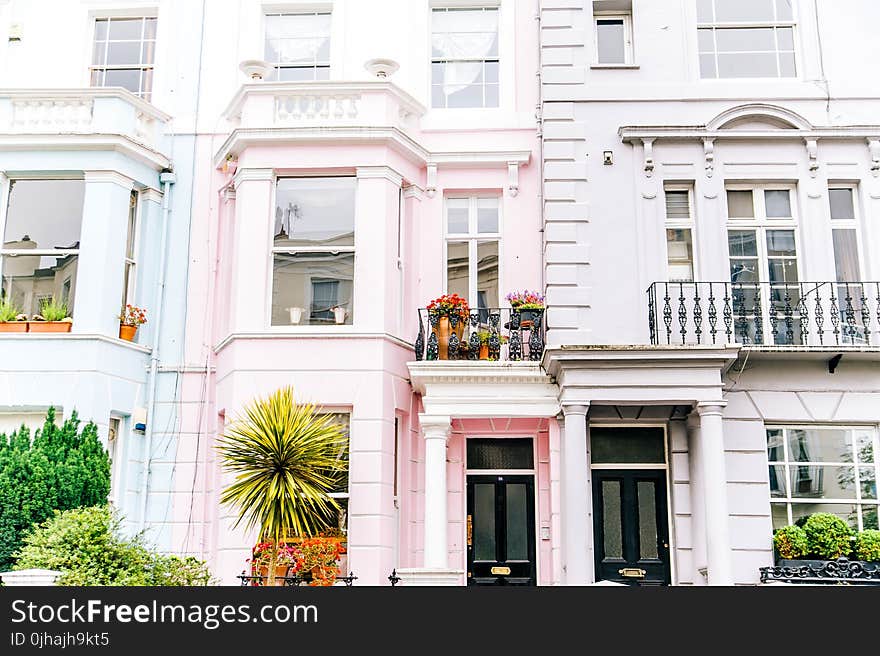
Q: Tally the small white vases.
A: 2